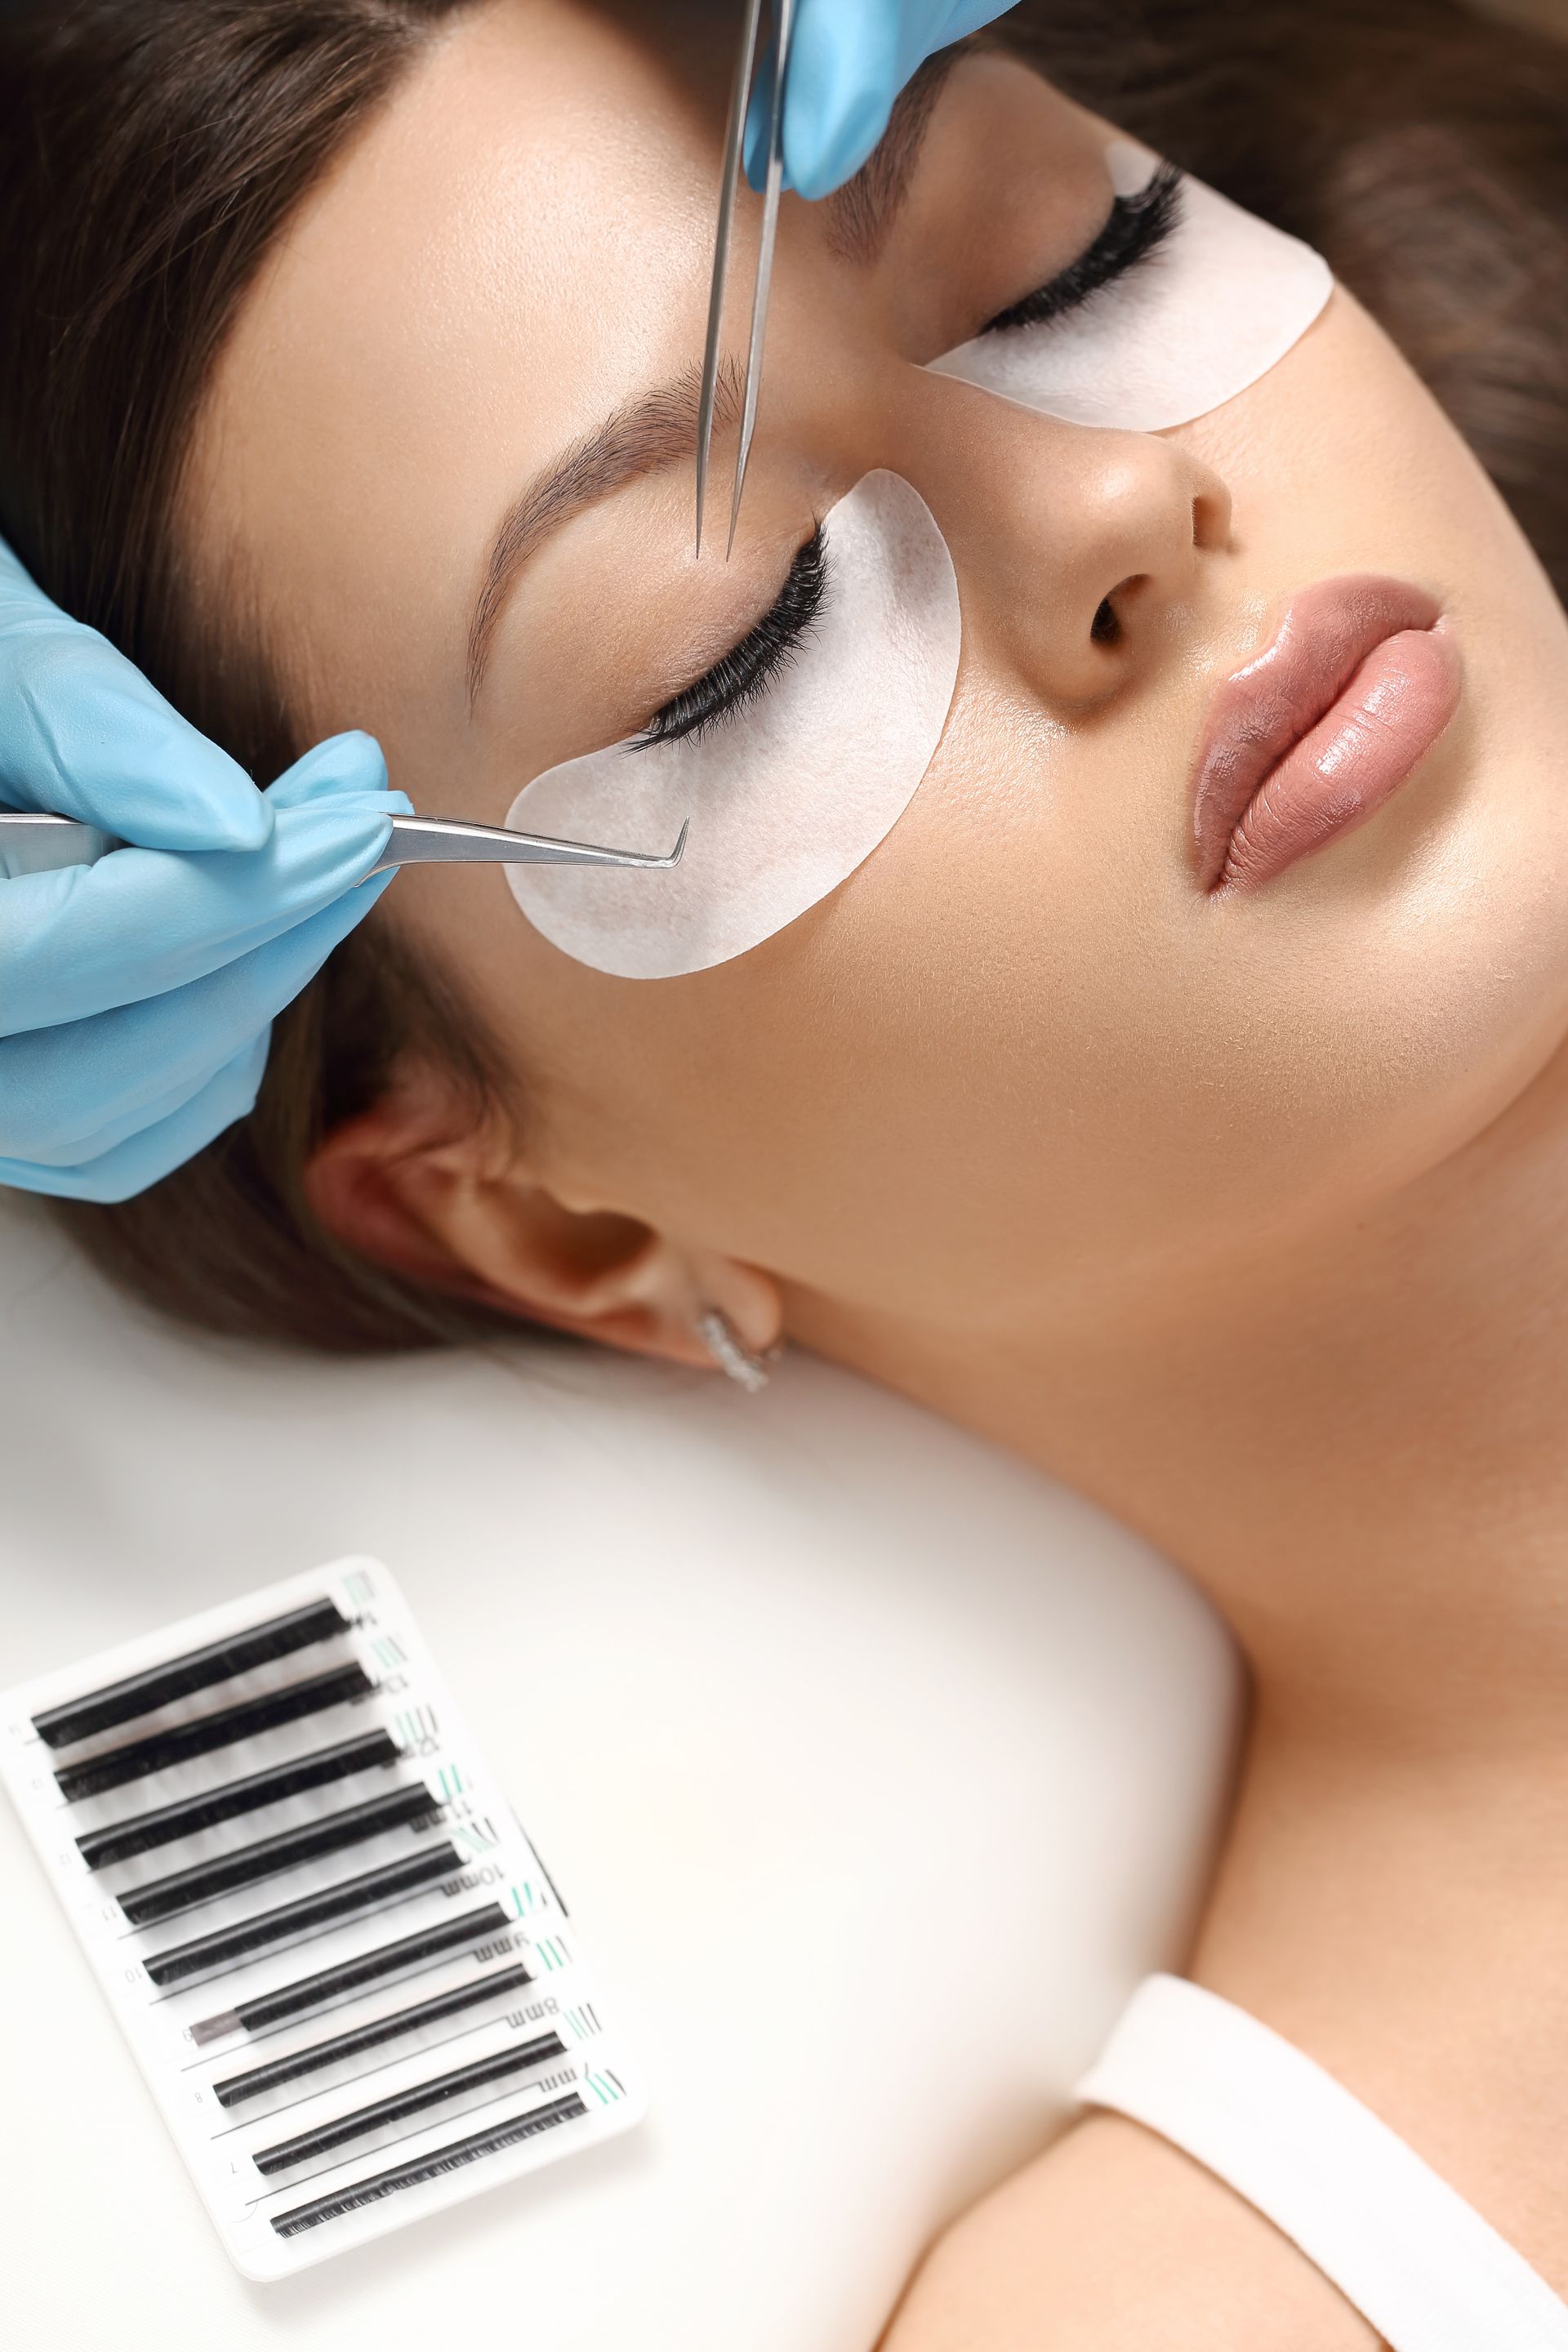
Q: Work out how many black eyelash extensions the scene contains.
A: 9